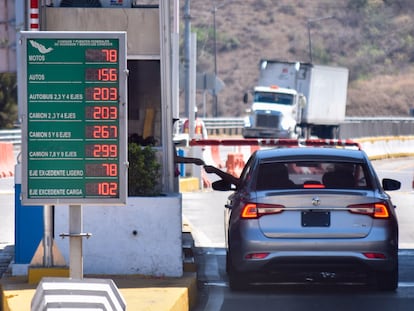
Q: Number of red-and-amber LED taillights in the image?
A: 2